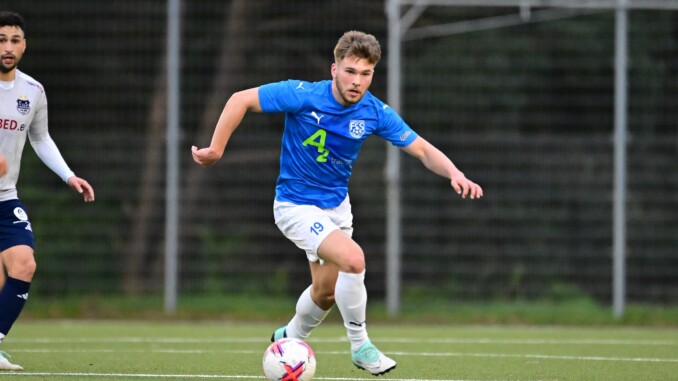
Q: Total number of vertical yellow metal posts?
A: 0